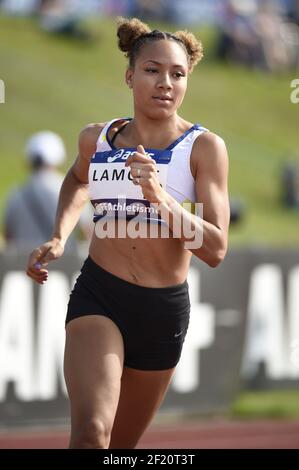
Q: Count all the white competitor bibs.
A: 1